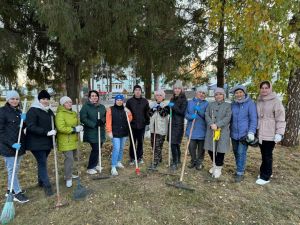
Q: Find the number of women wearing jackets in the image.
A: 11